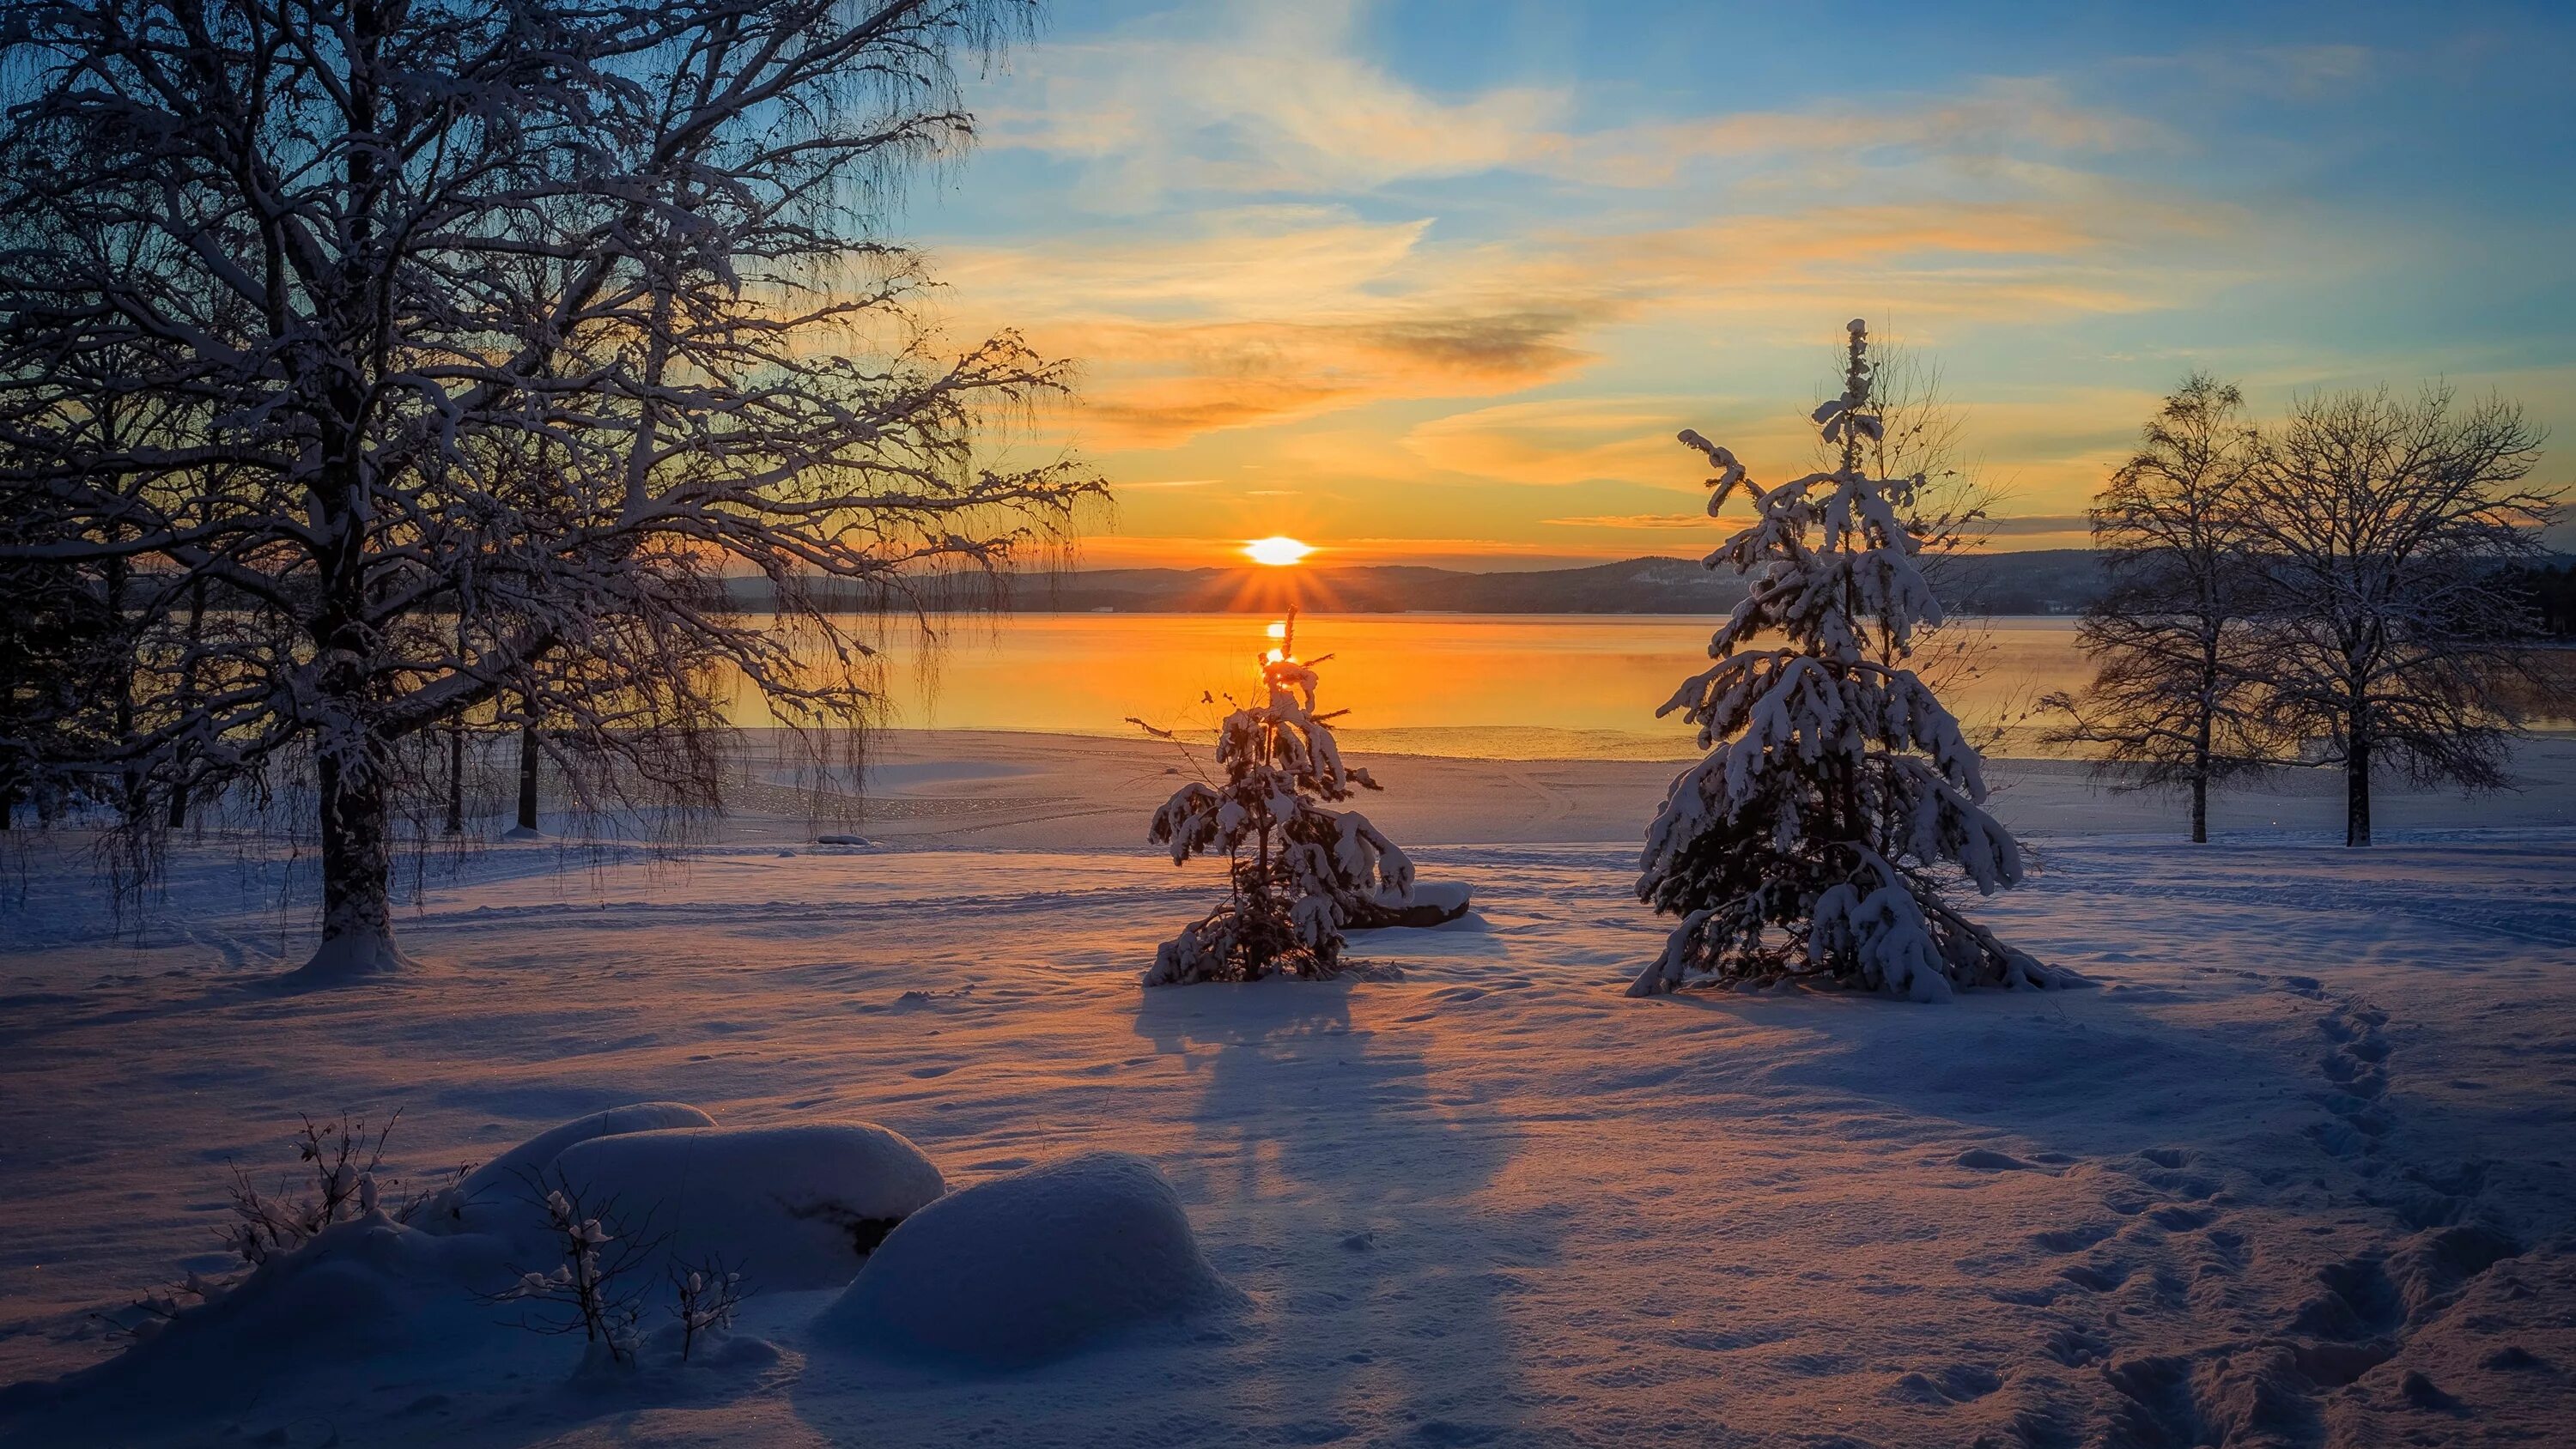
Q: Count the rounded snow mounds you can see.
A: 3